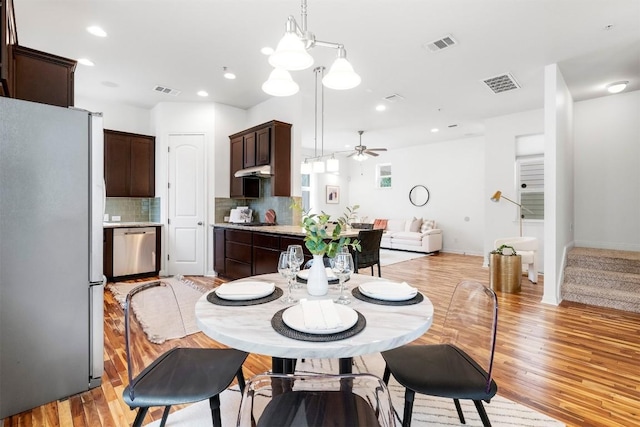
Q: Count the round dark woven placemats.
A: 4